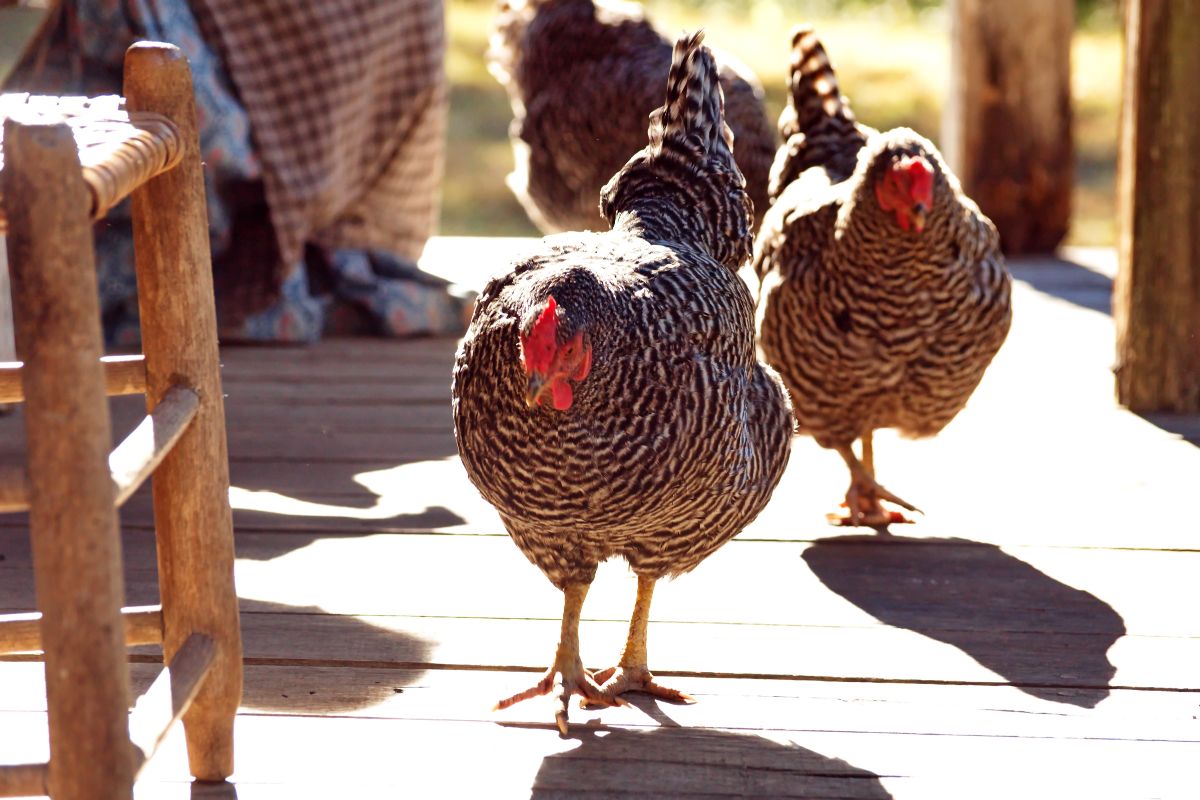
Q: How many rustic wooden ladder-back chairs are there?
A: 1